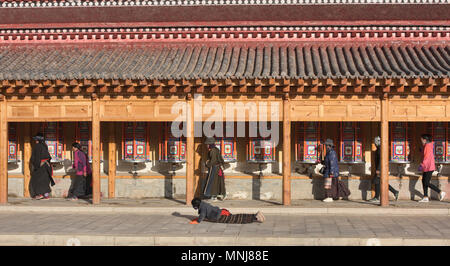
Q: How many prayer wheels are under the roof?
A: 11